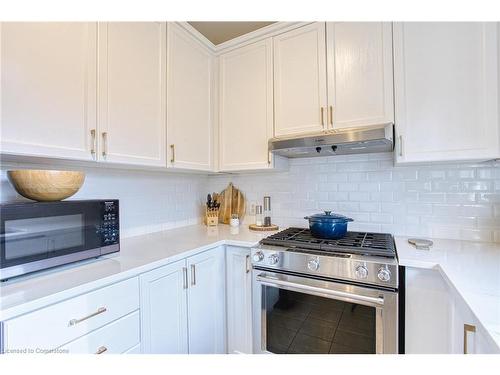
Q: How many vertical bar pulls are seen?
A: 11